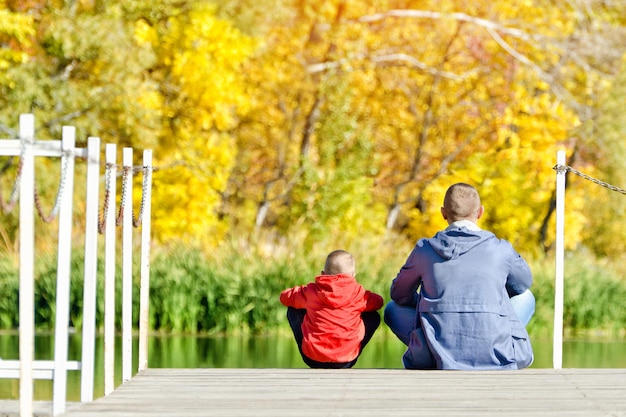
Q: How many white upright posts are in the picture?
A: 7